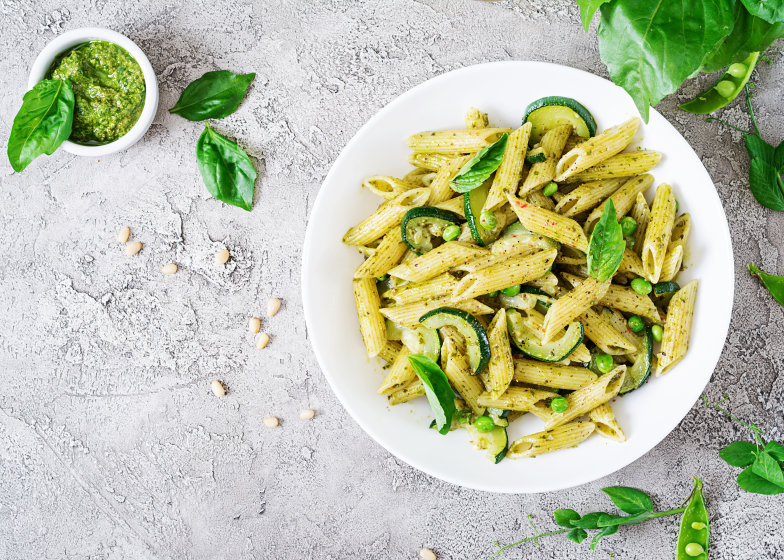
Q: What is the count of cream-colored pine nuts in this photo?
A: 11